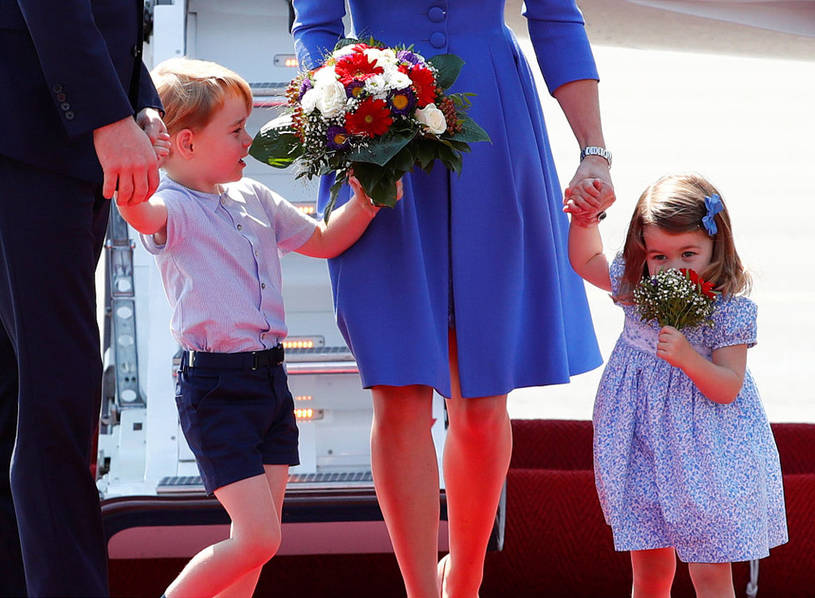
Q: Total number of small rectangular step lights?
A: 4